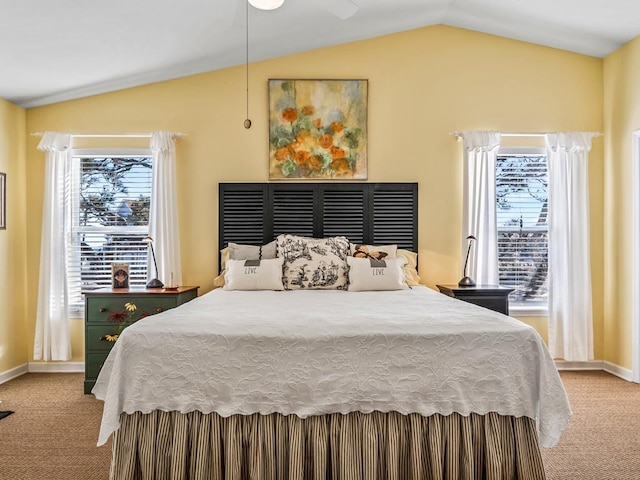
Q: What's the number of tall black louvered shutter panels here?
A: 4